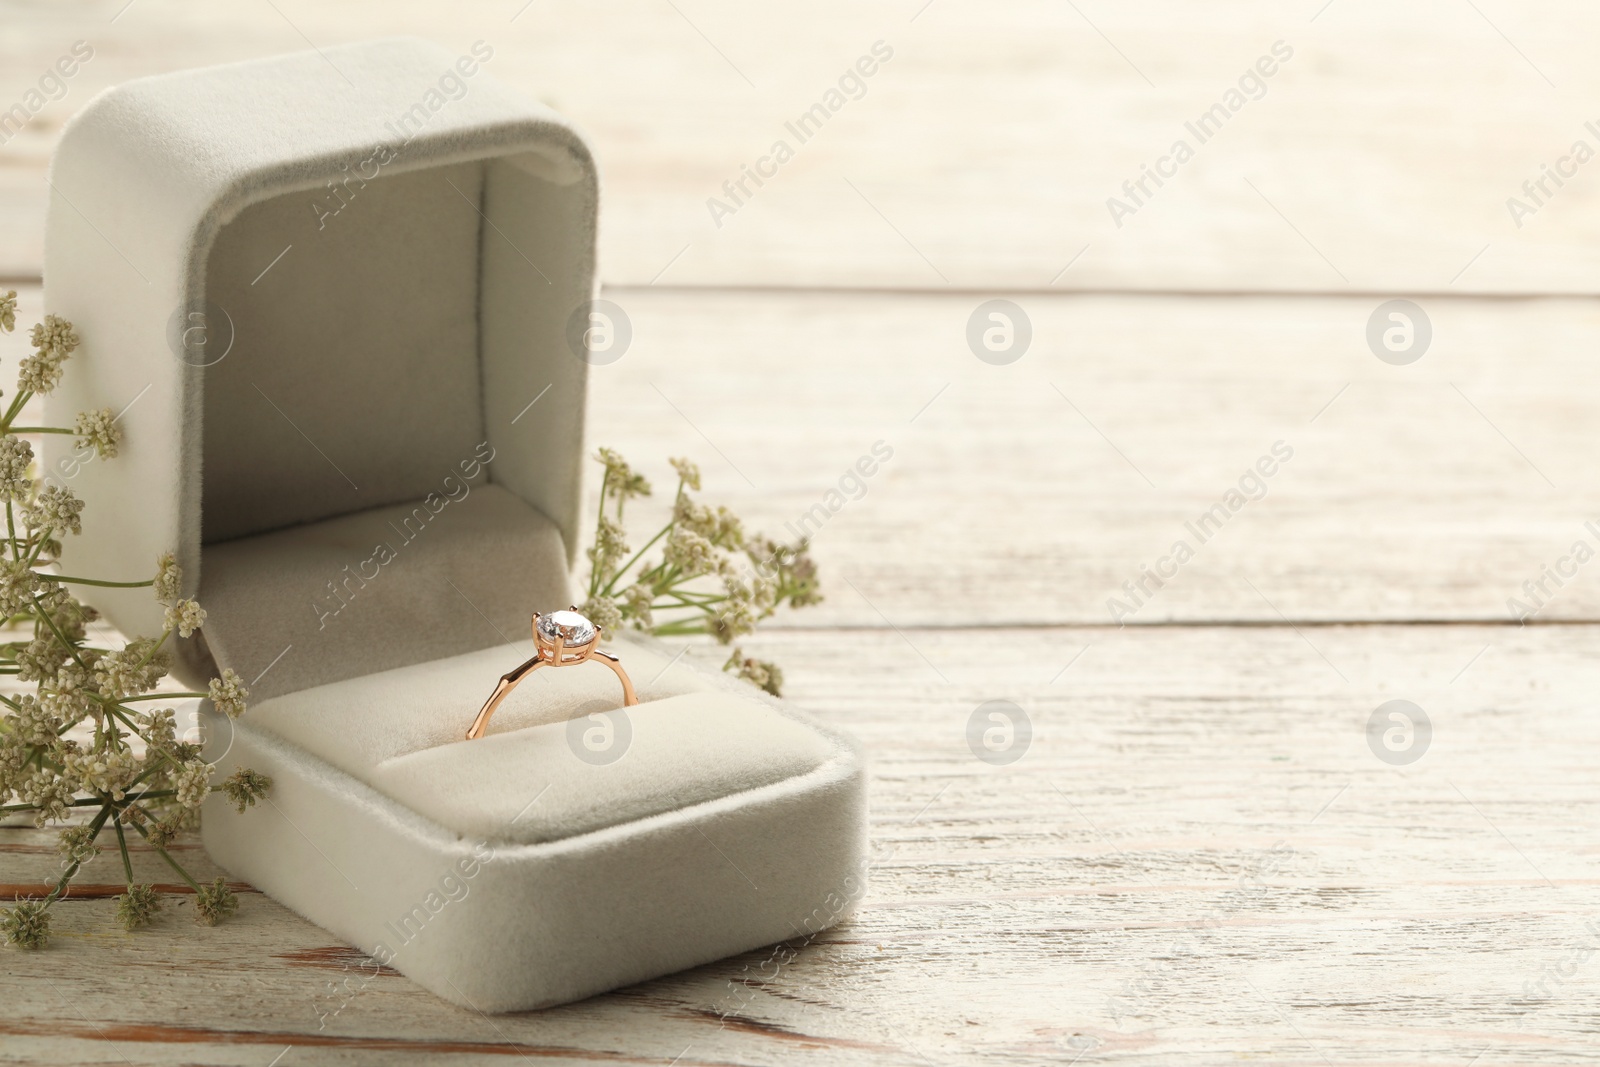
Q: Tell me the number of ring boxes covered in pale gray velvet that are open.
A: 1